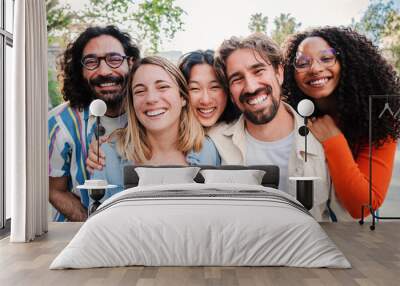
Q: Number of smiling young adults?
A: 5